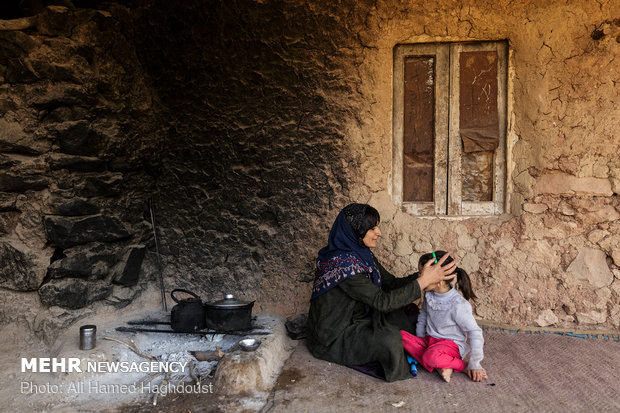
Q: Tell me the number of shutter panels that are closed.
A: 2